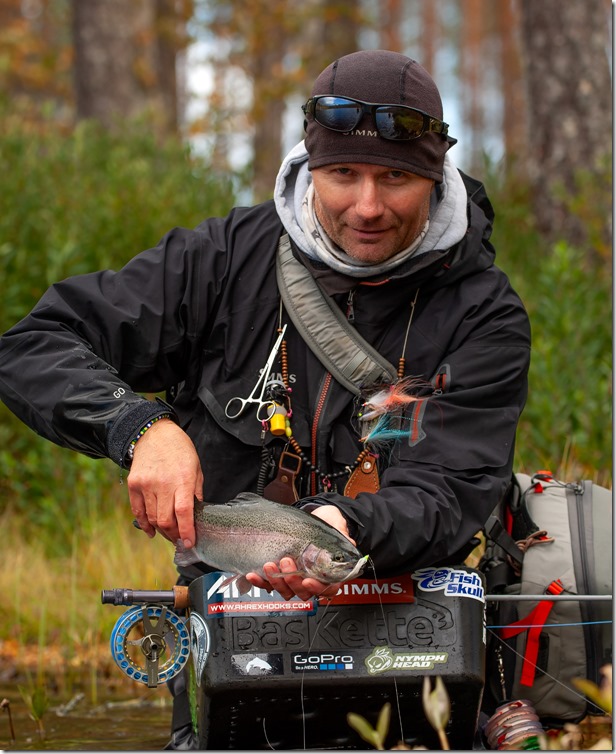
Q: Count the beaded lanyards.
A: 1